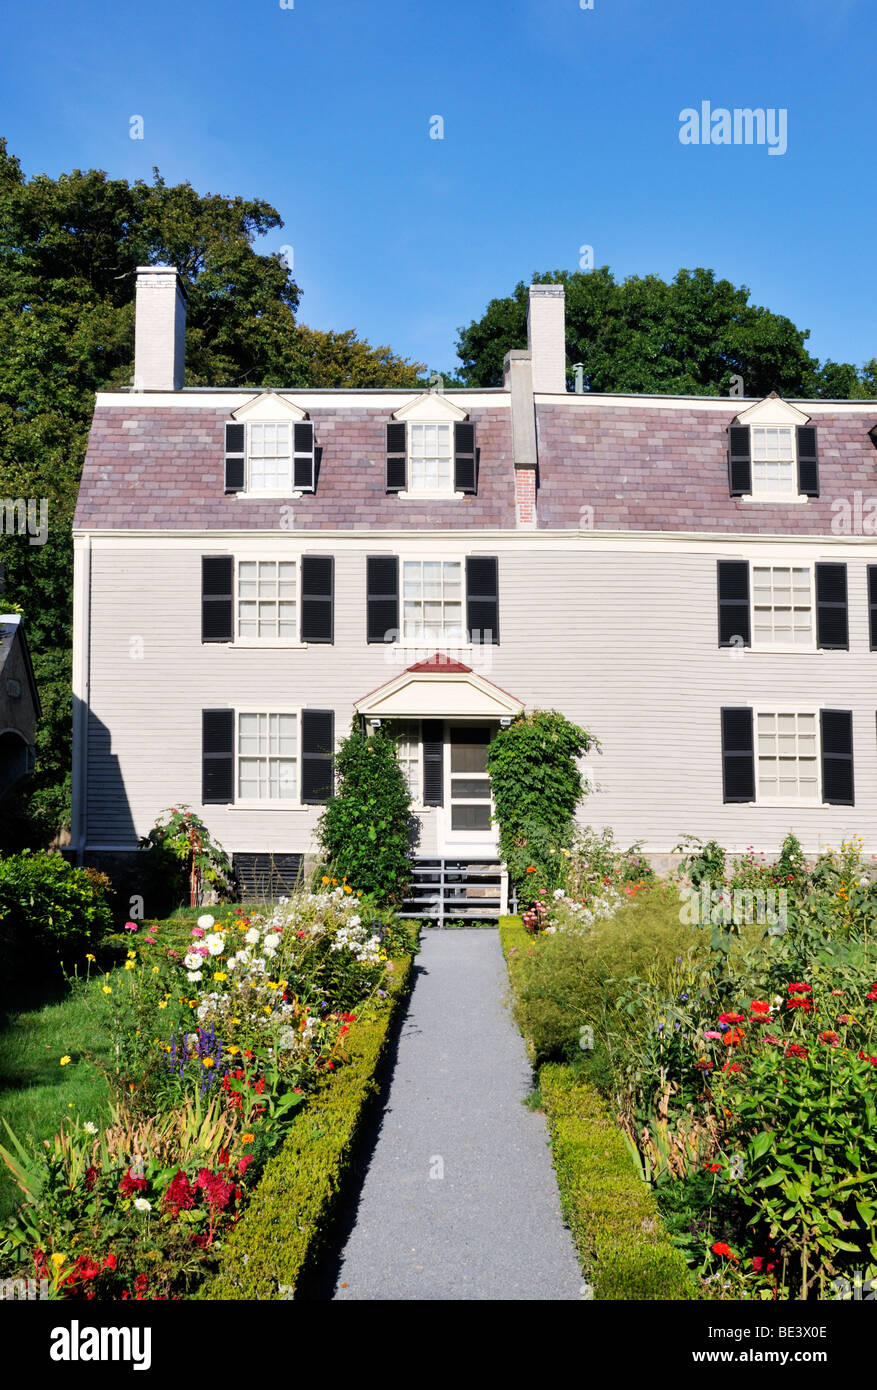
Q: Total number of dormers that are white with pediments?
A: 3